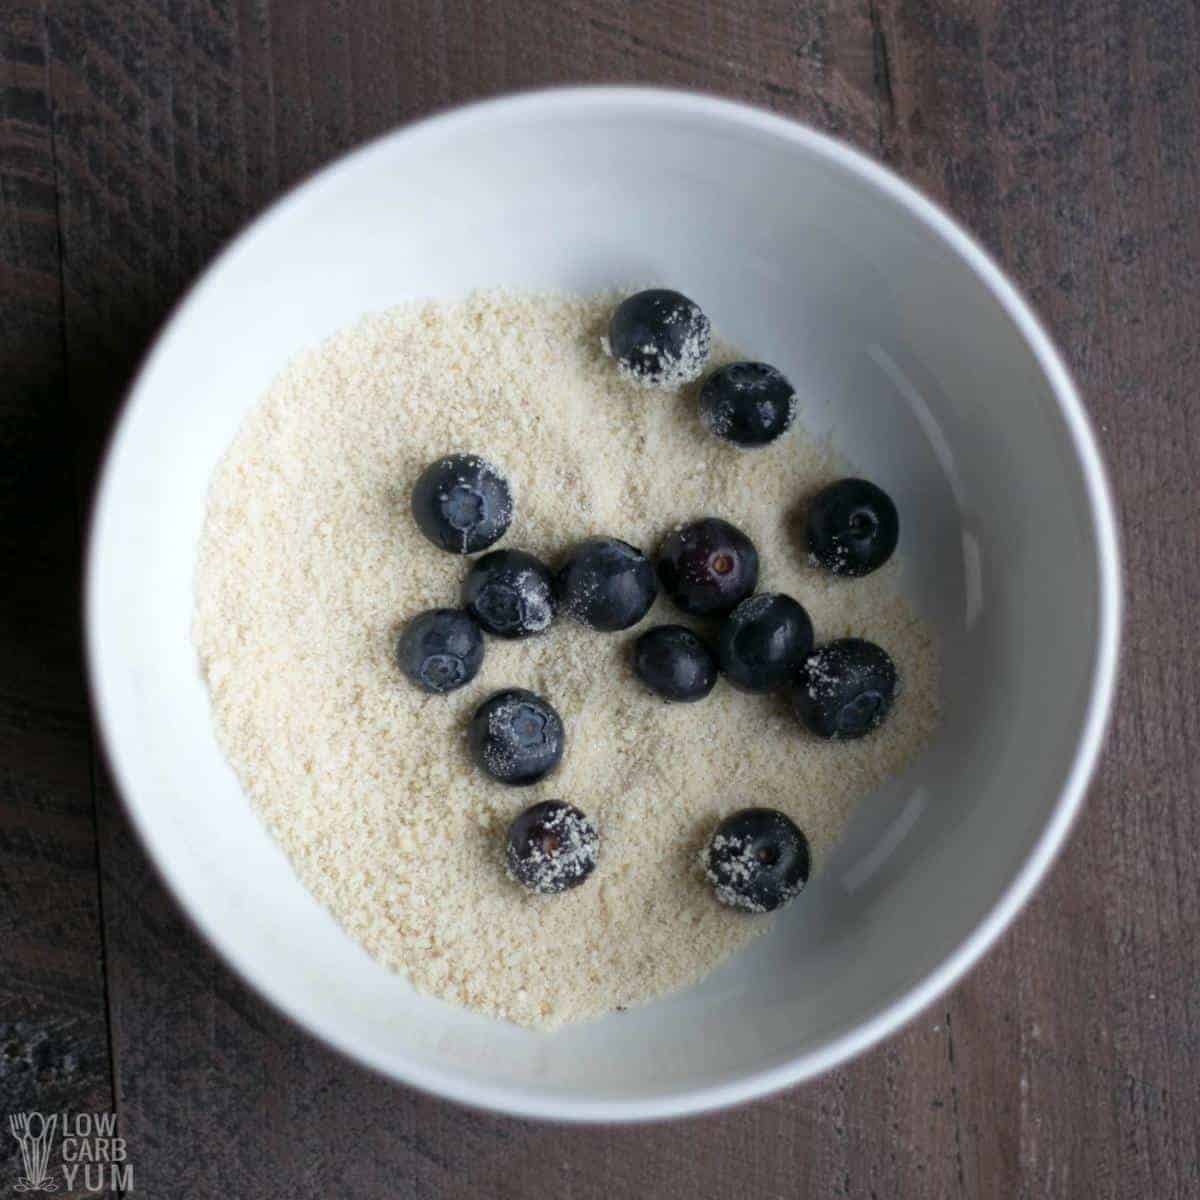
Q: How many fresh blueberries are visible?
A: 14